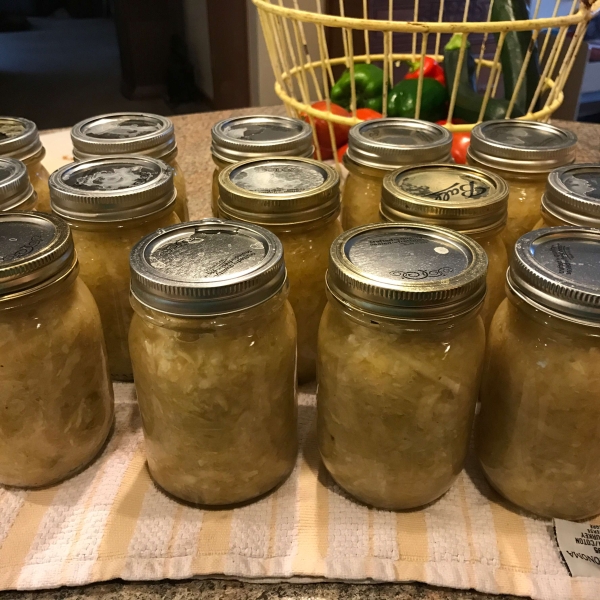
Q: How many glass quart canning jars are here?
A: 14